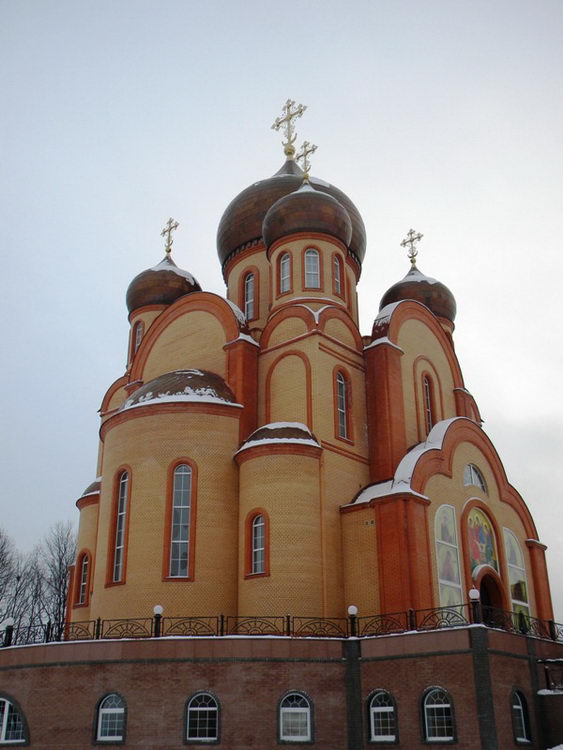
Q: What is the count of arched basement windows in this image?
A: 7